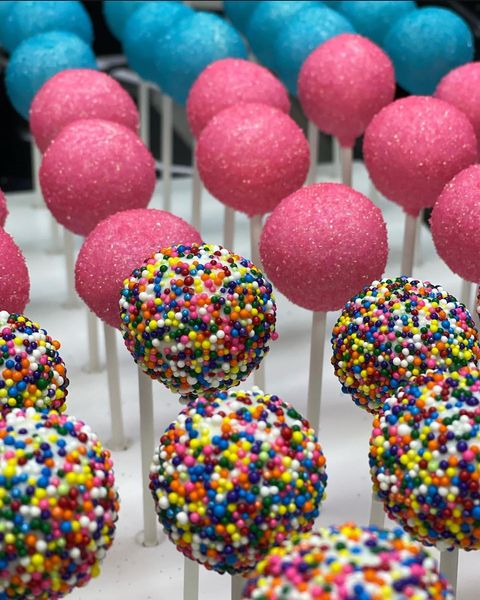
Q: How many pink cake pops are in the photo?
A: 12